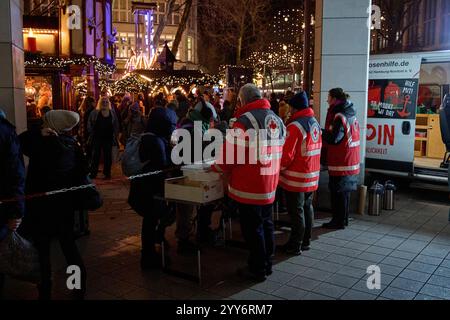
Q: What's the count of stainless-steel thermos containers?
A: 2